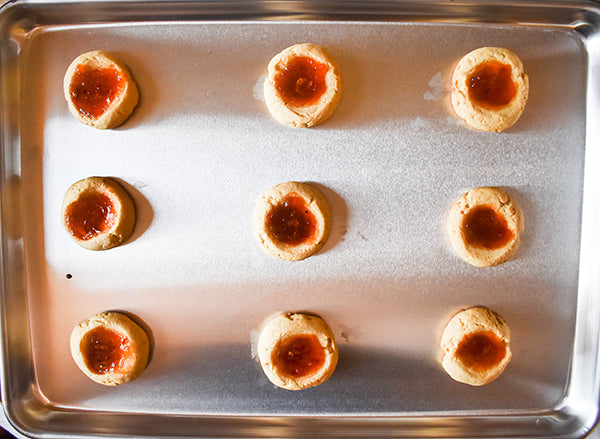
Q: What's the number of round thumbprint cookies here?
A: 9